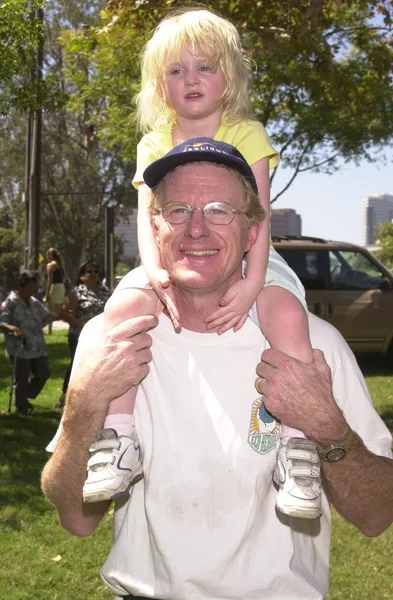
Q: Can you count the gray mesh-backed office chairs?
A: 0